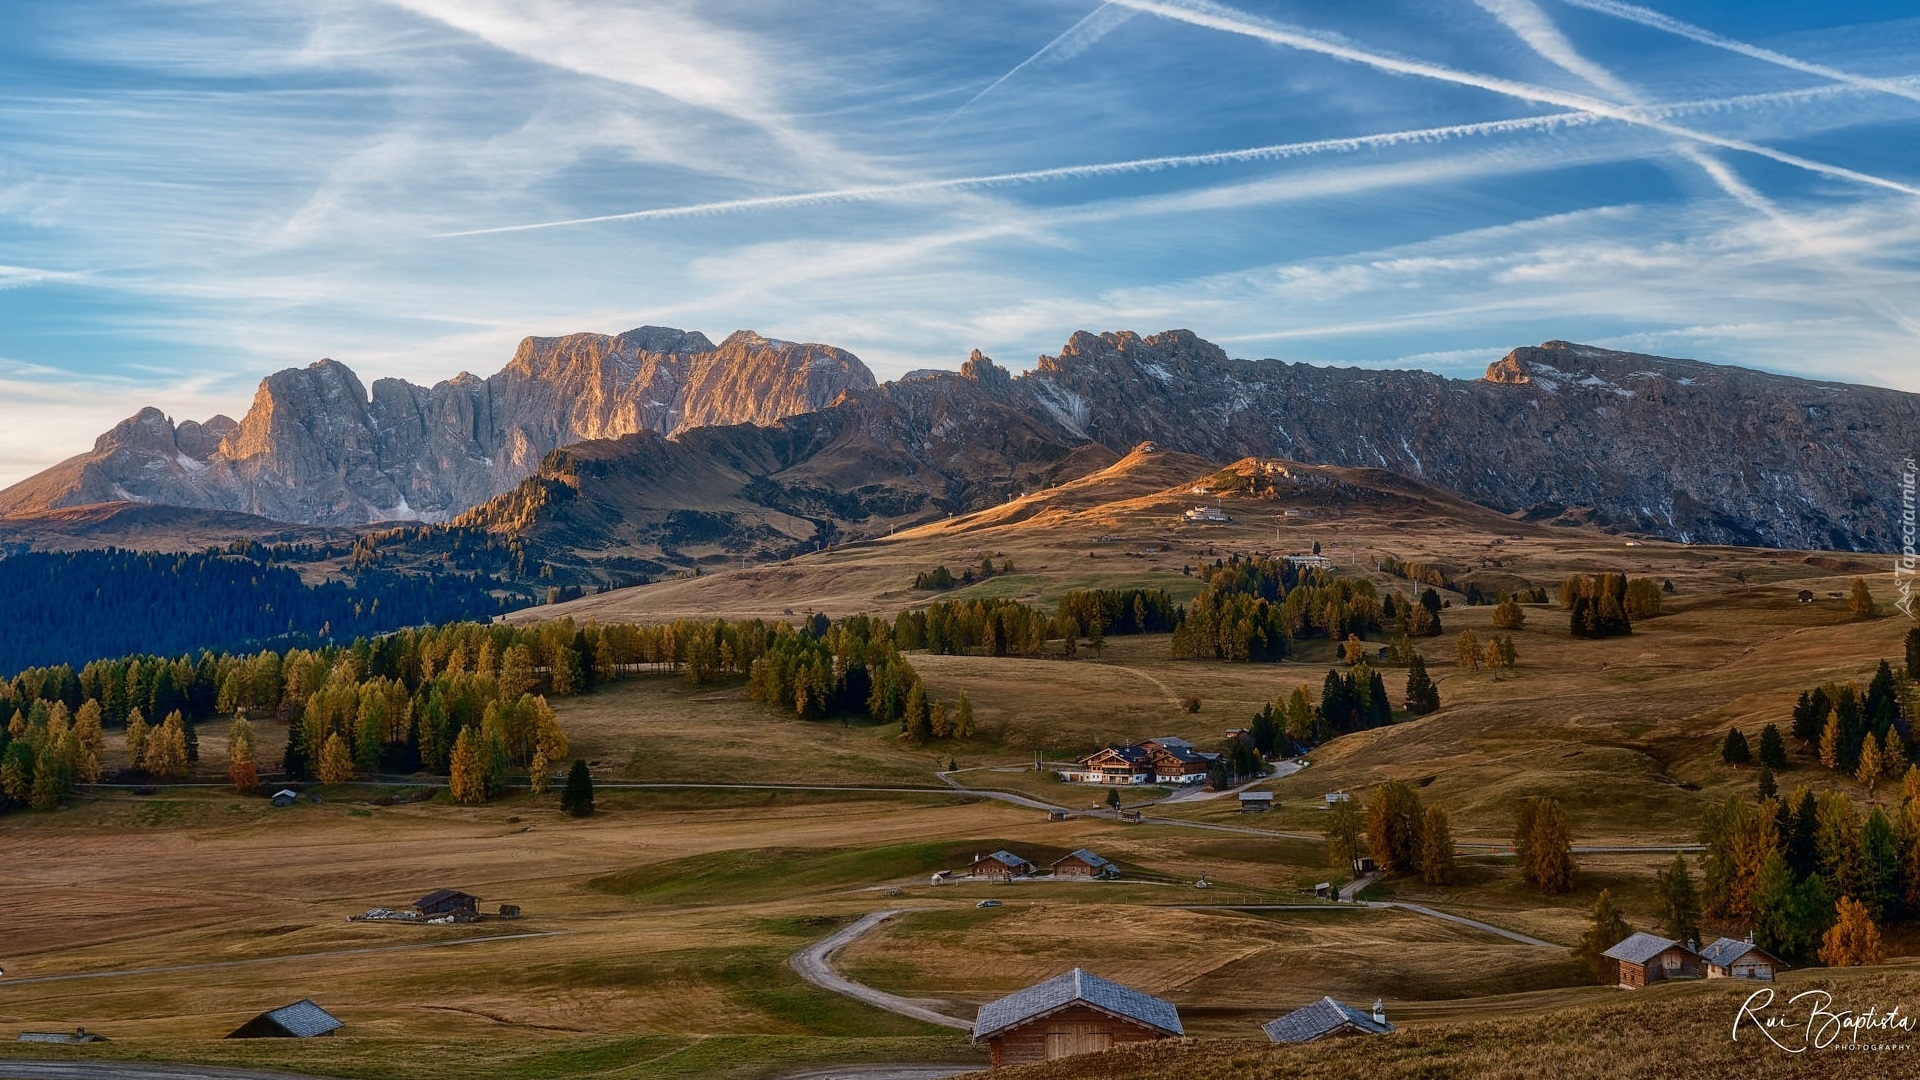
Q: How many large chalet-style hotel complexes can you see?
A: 1